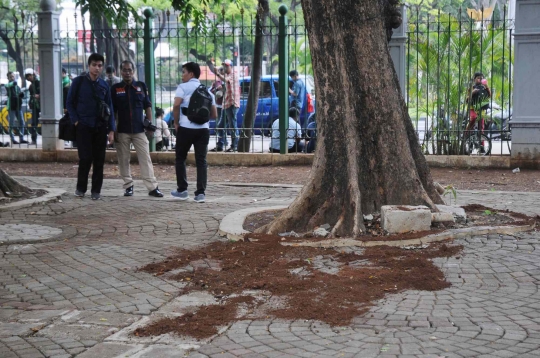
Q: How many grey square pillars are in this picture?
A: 3